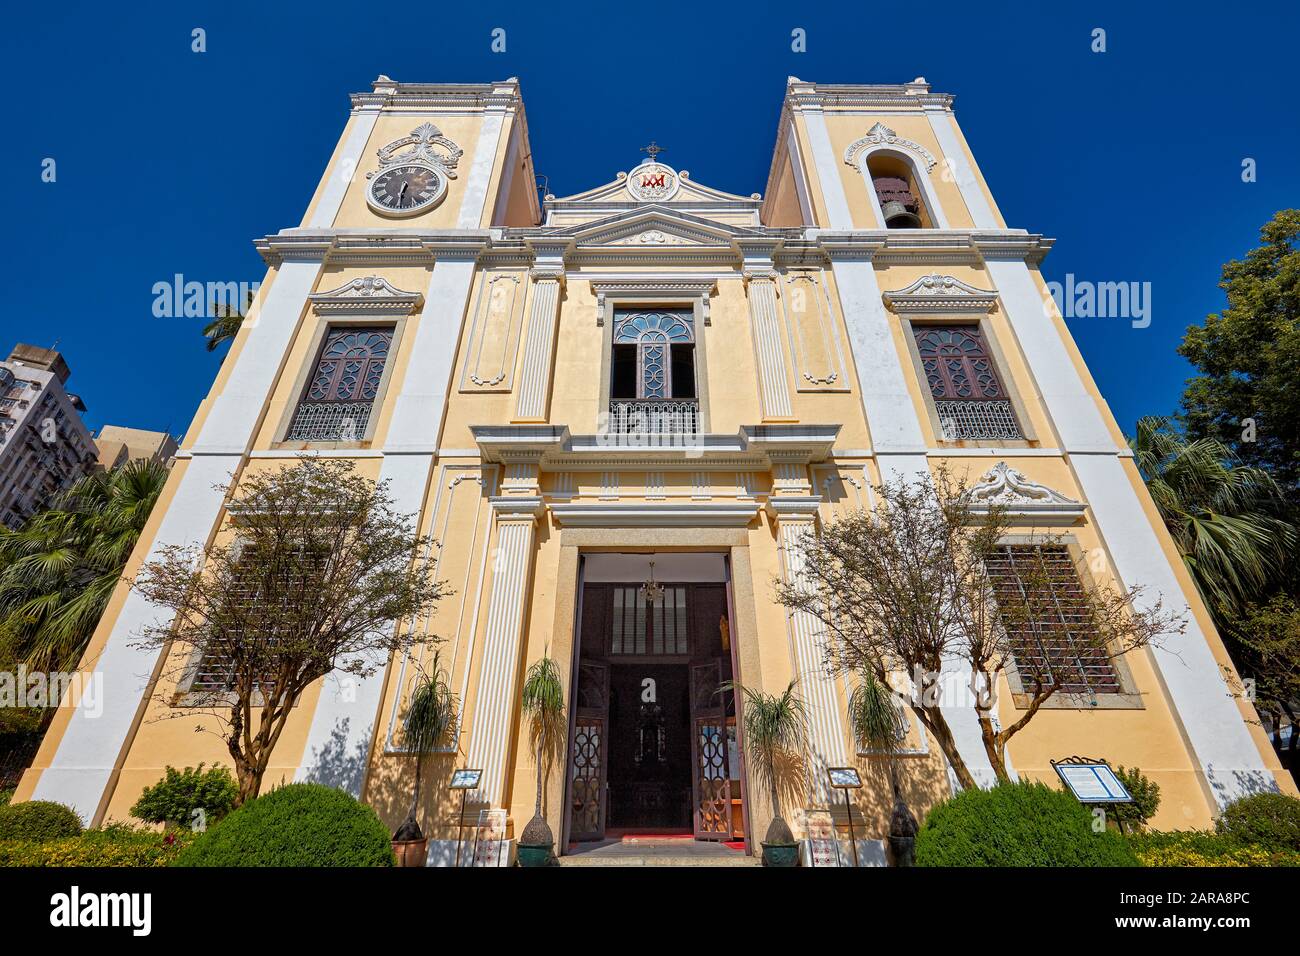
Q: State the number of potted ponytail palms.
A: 4